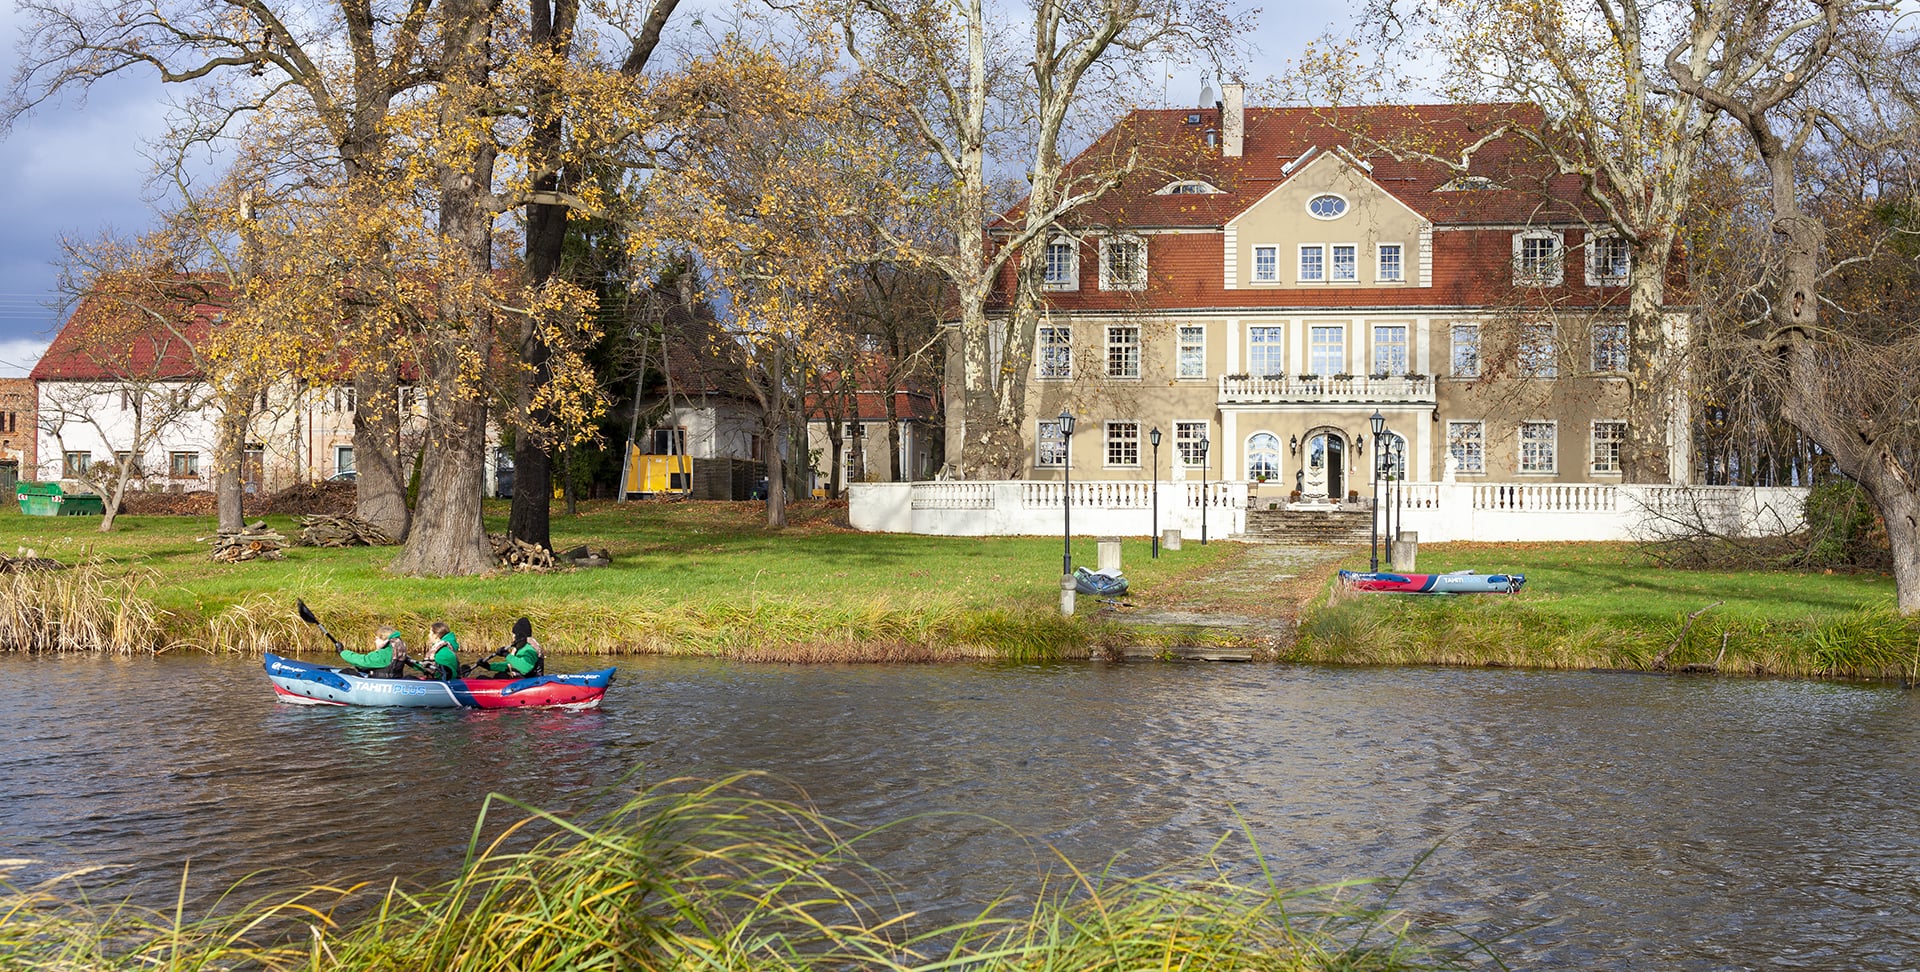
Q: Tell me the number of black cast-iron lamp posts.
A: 6